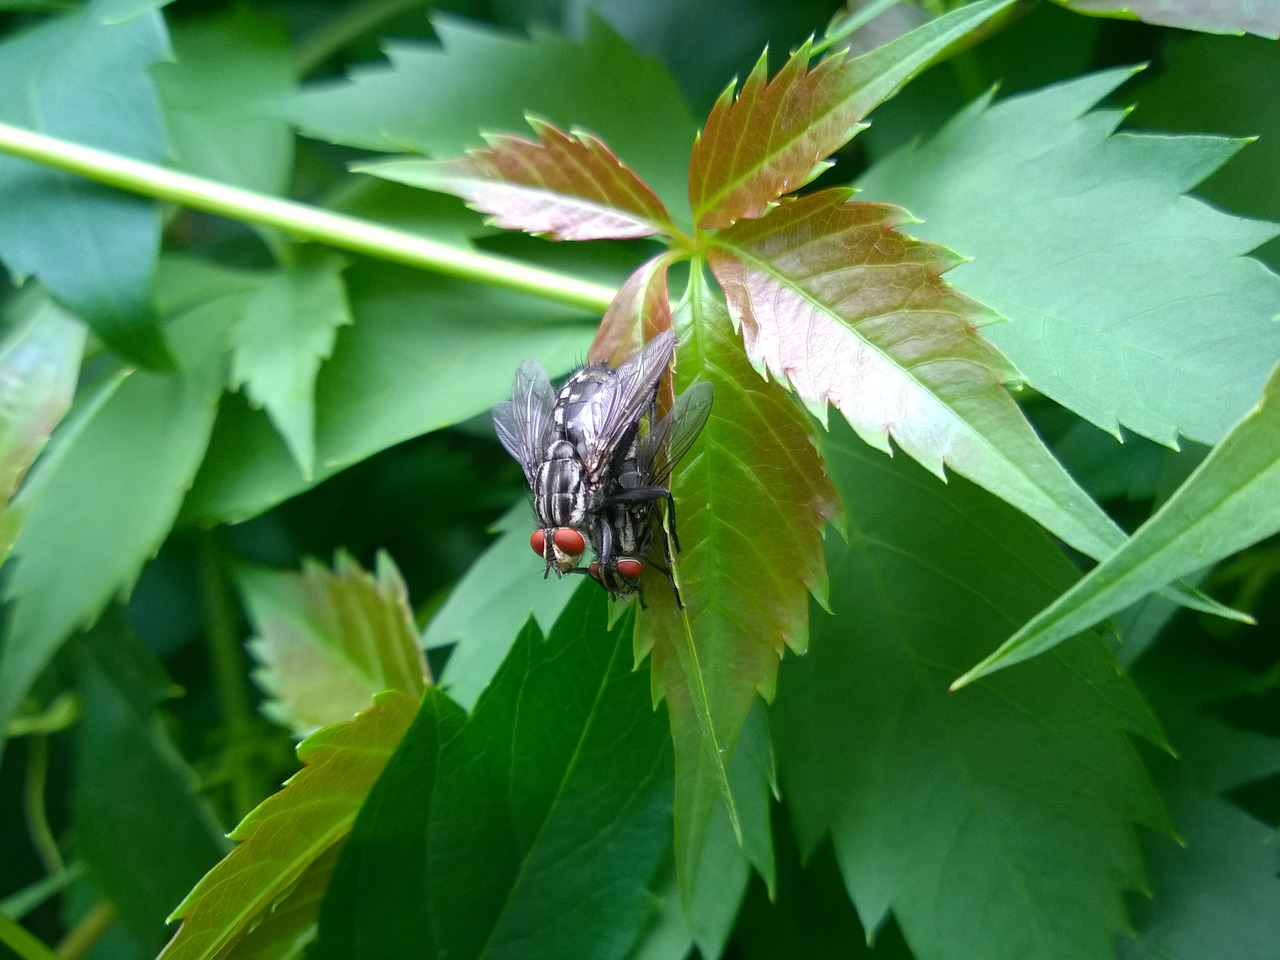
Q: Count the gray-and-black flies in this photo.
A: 2